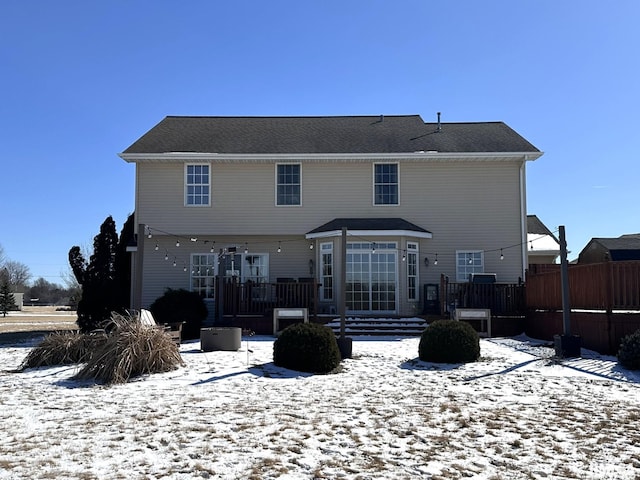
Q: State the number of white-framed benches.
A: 2